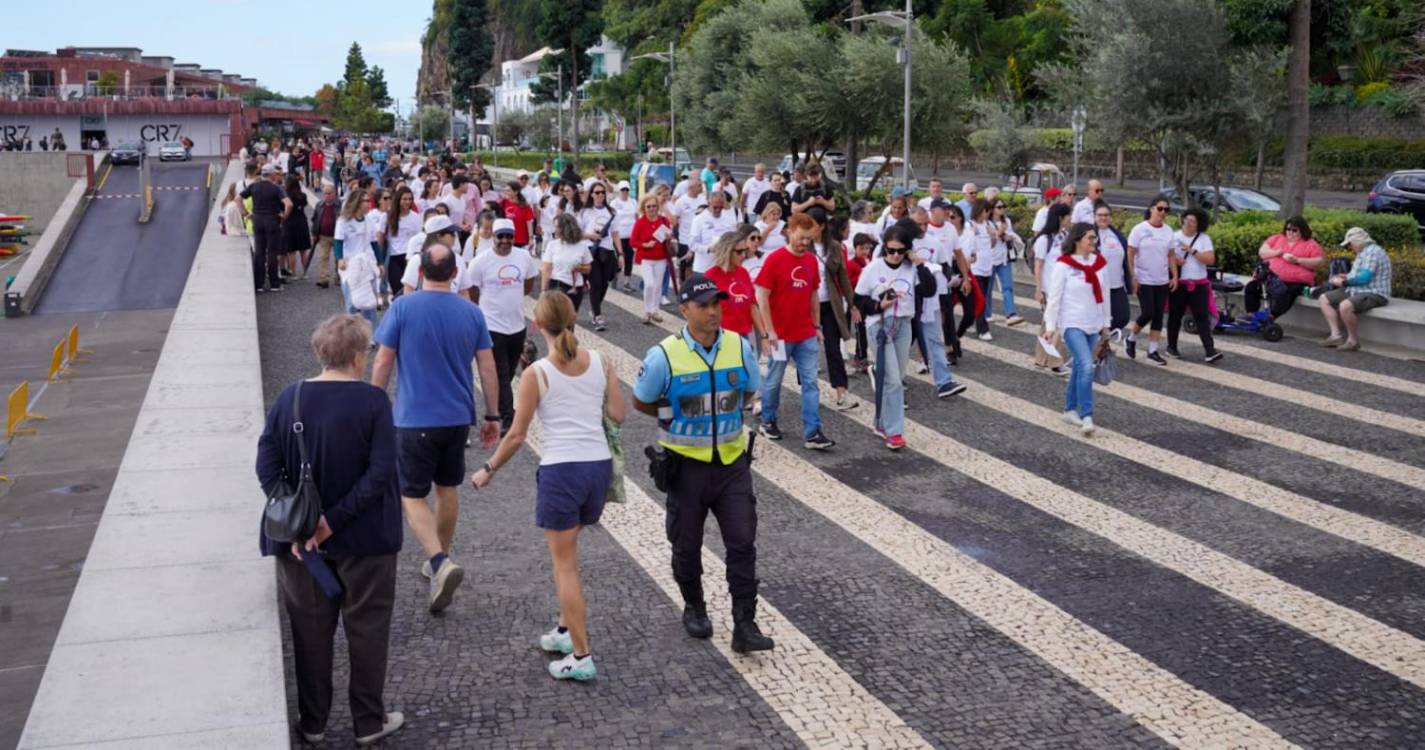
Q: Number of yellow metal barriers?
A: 3